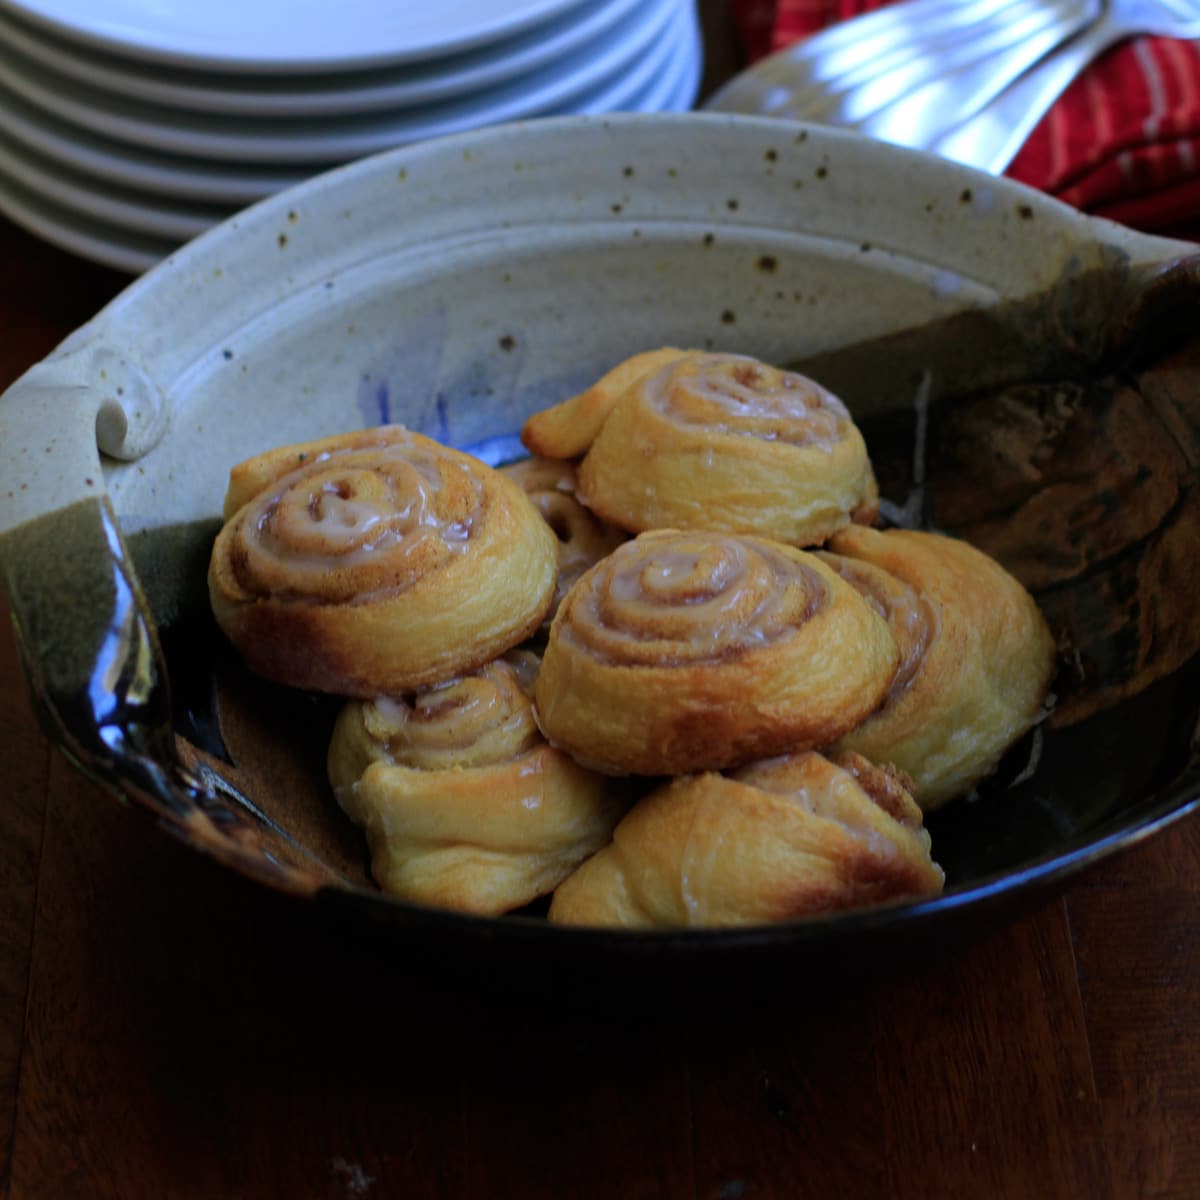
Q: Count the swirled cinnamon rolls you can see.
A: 7